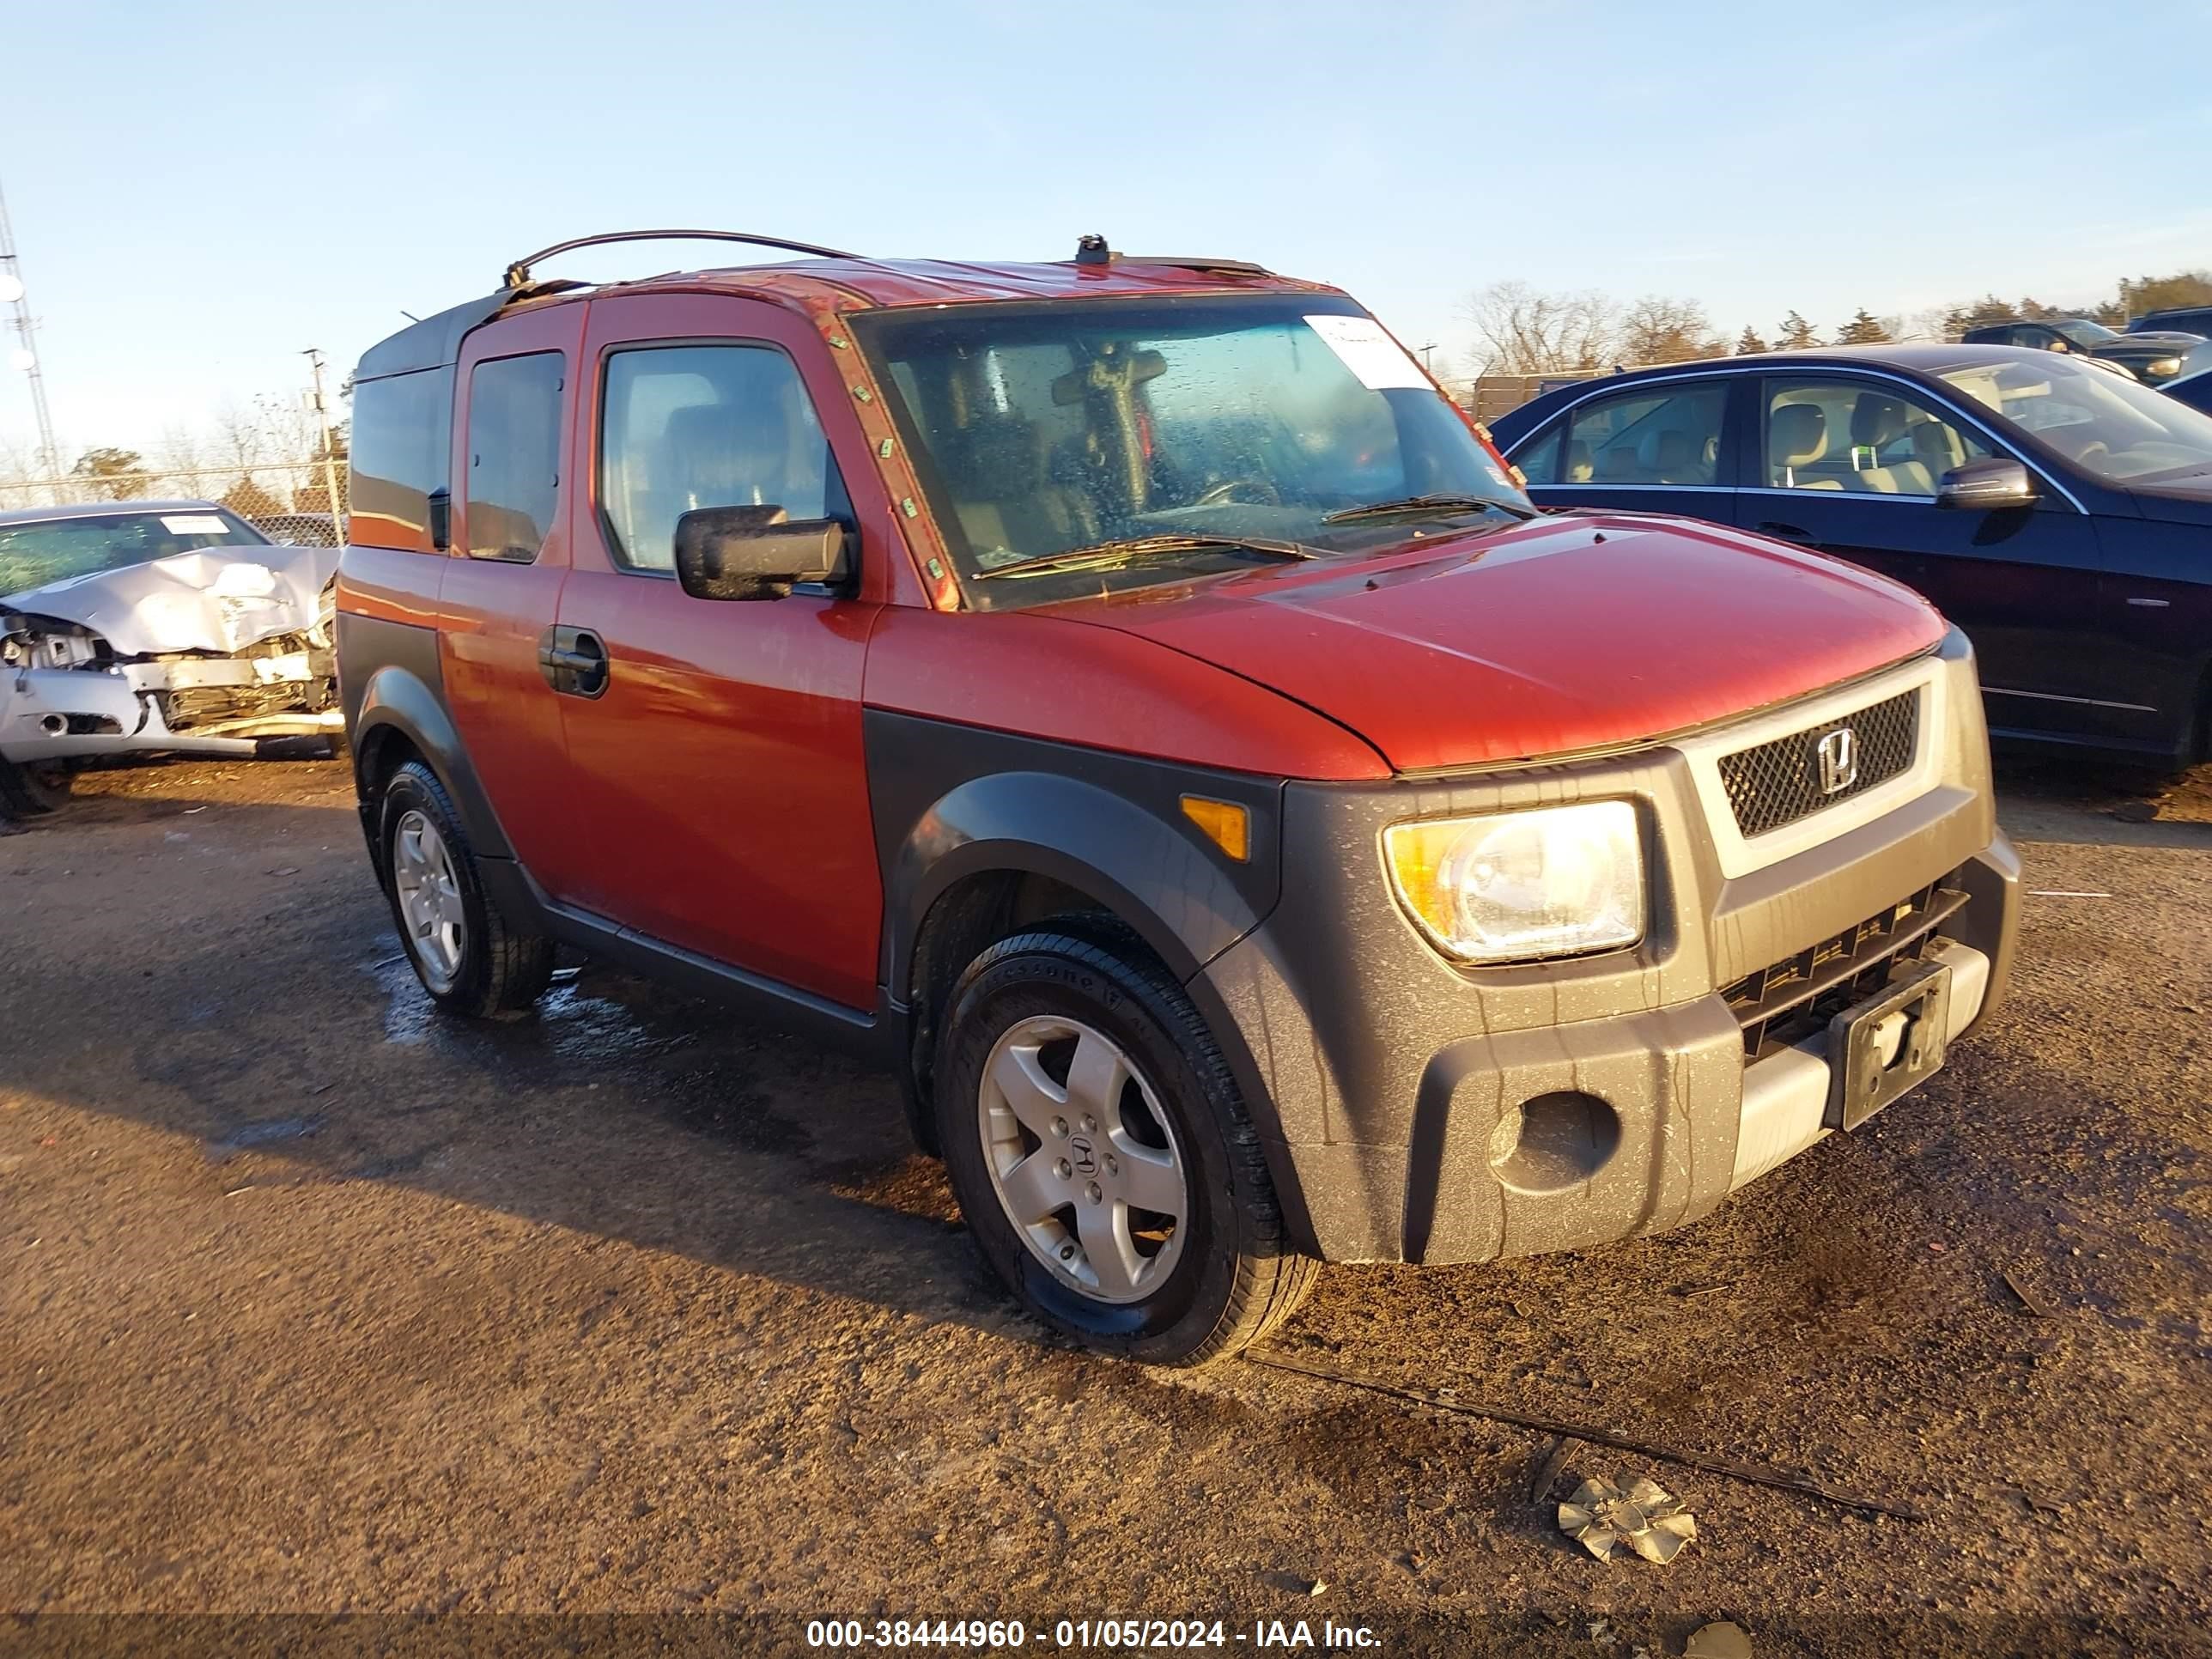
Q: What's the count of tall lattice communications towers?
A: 1